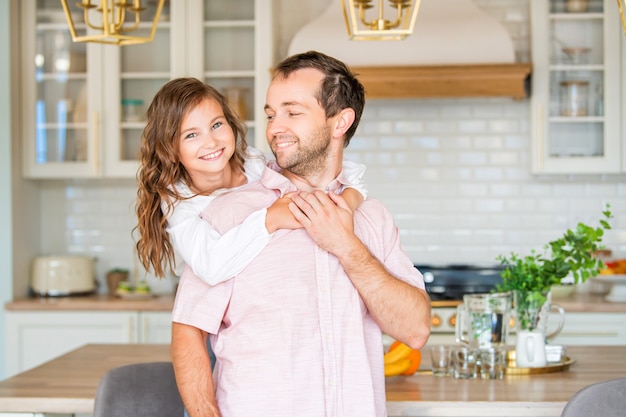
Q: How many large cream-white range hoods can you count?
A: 1